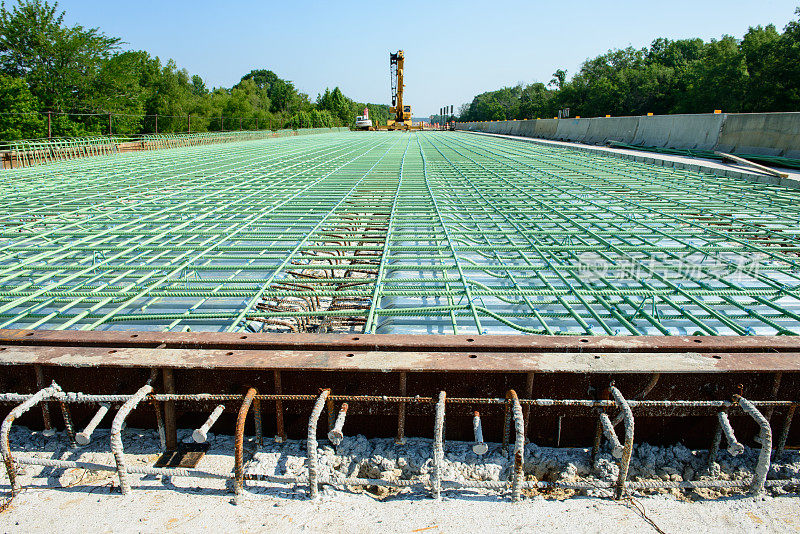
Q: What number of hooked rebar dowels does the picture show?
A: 8